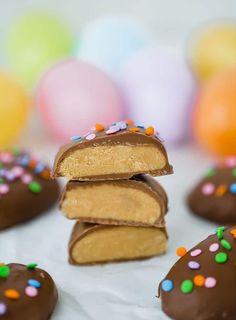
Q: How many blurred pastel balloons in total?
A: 7